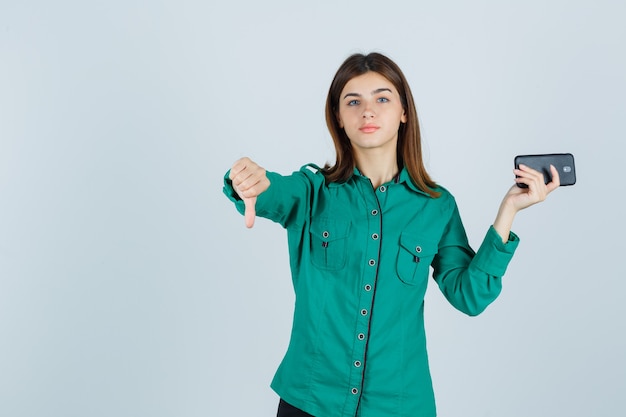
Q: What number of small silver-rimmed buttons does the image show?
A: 11